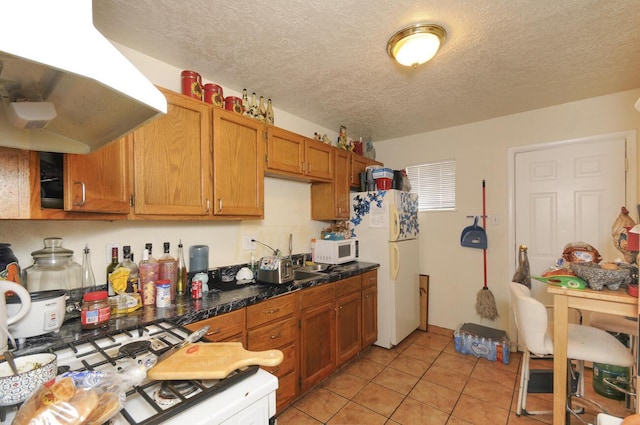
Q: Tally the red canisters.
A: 3